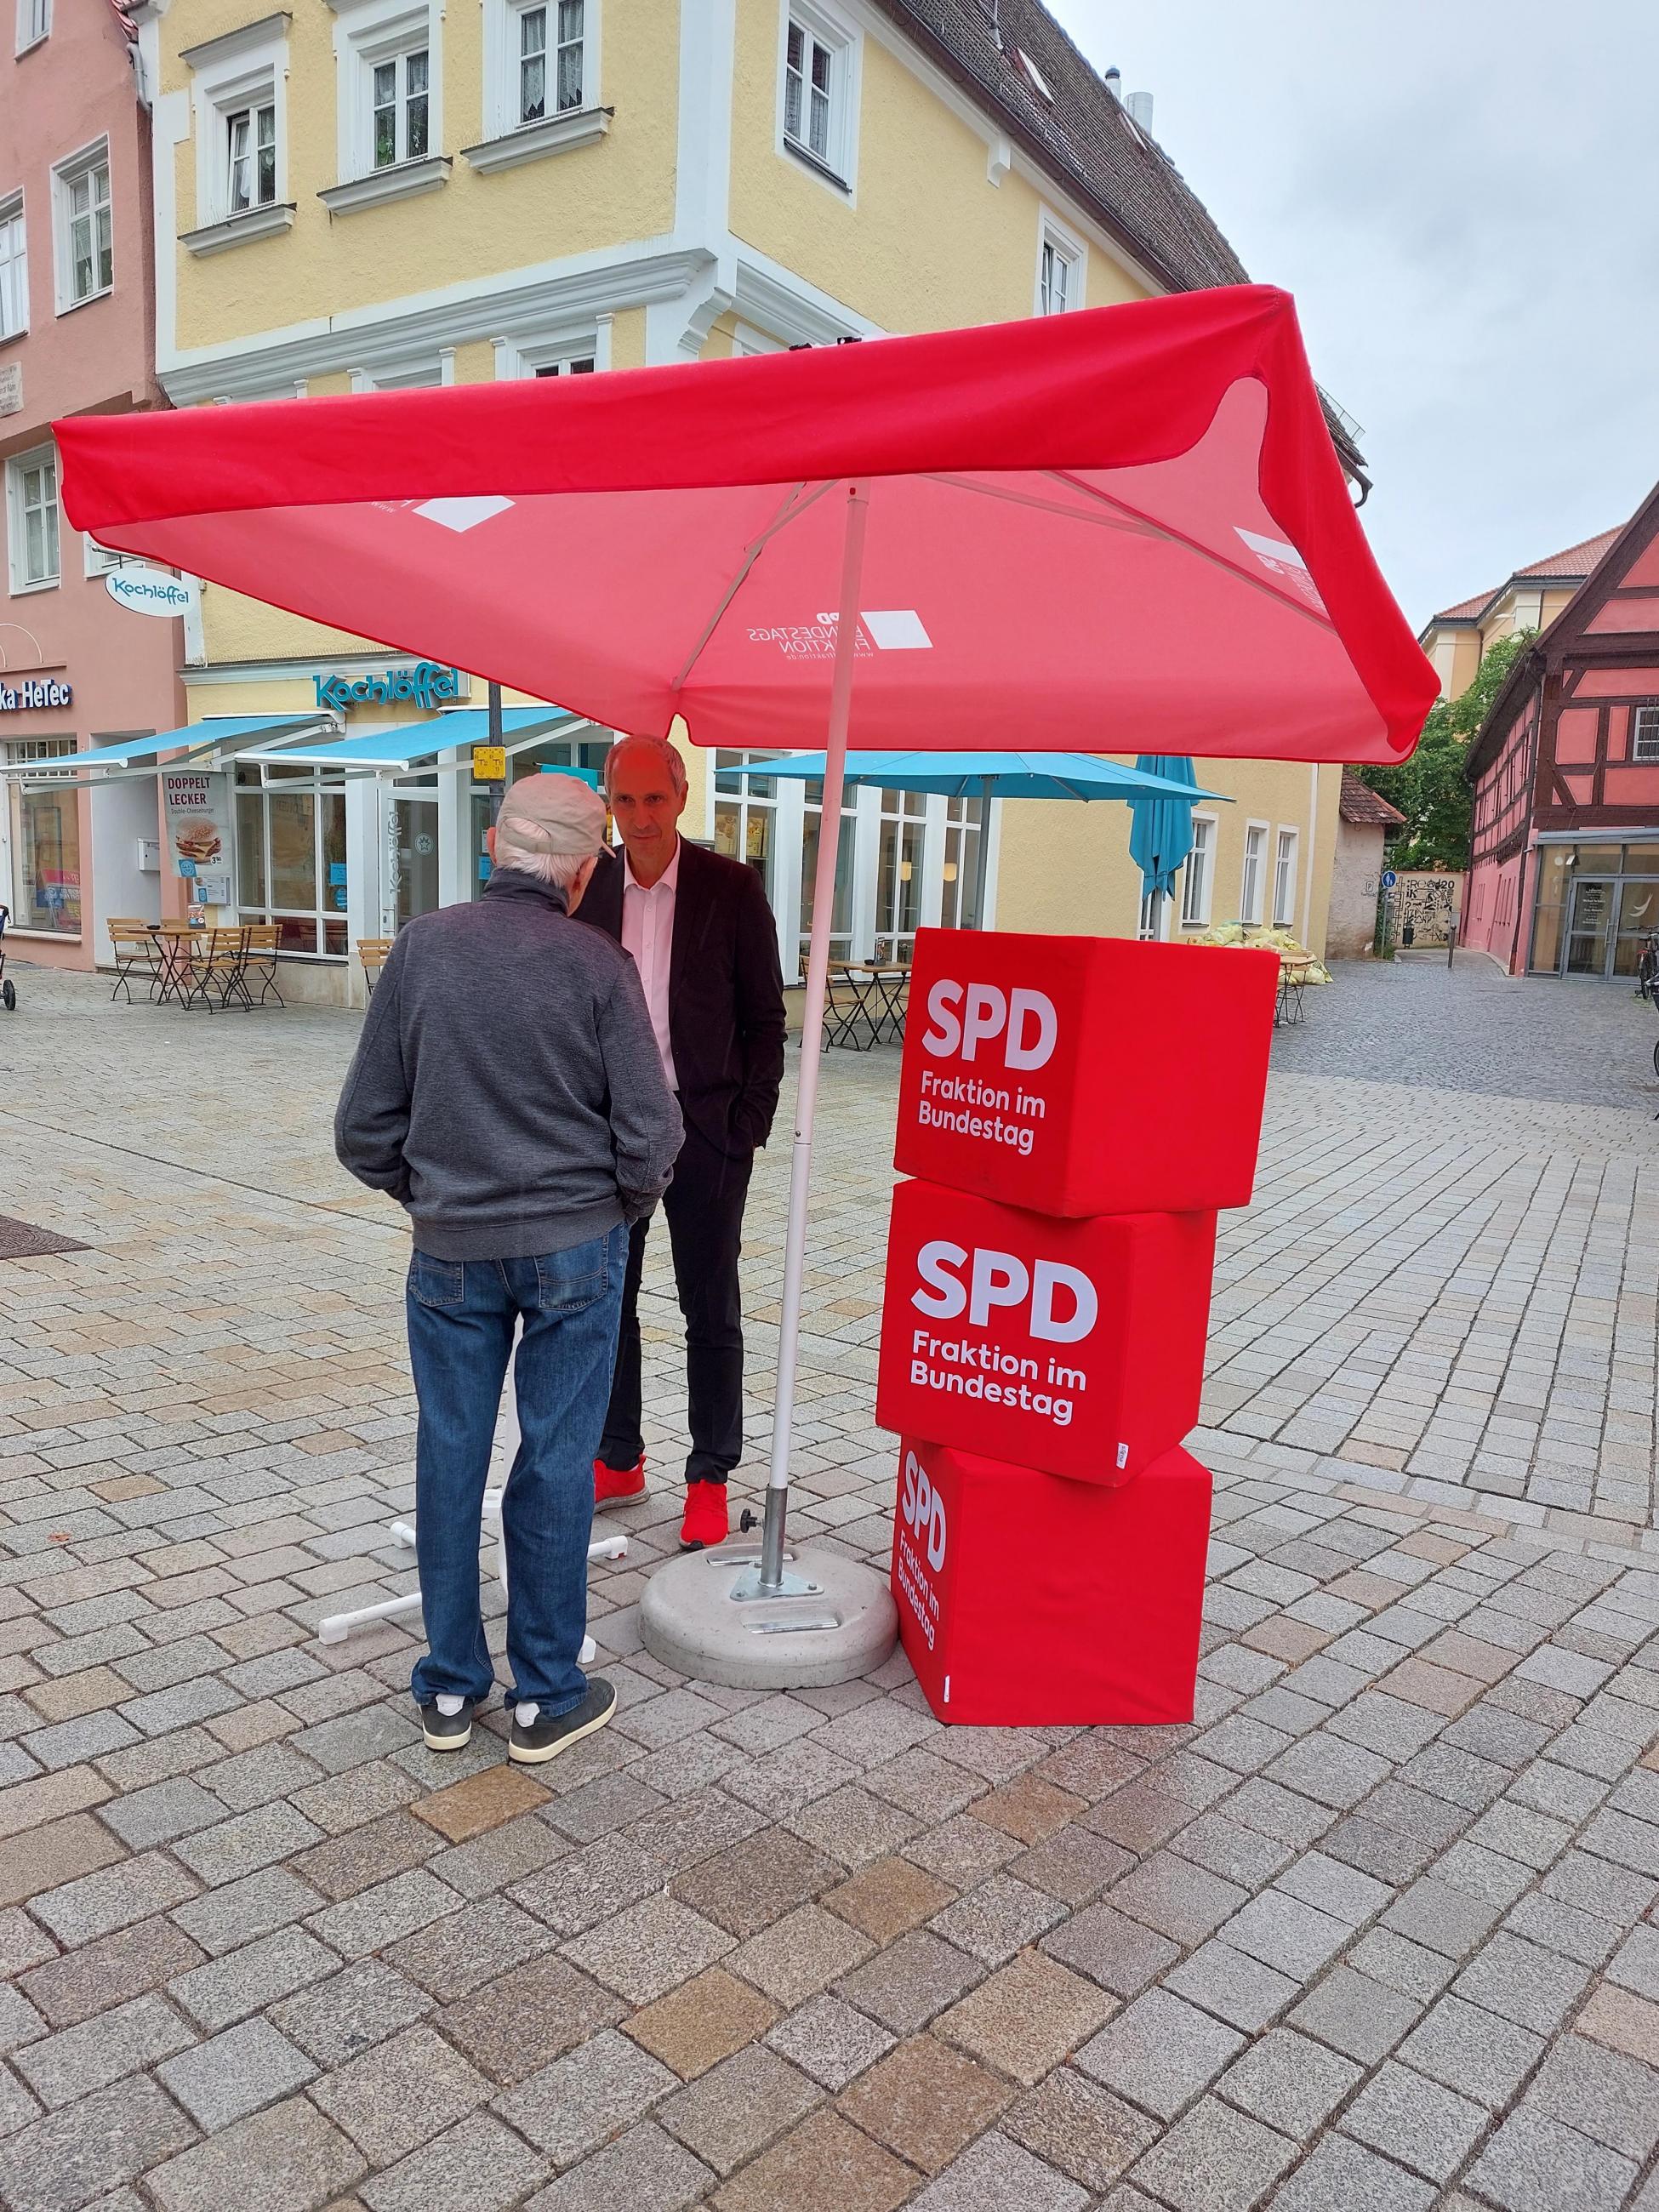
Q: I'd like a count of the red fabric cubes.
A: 3